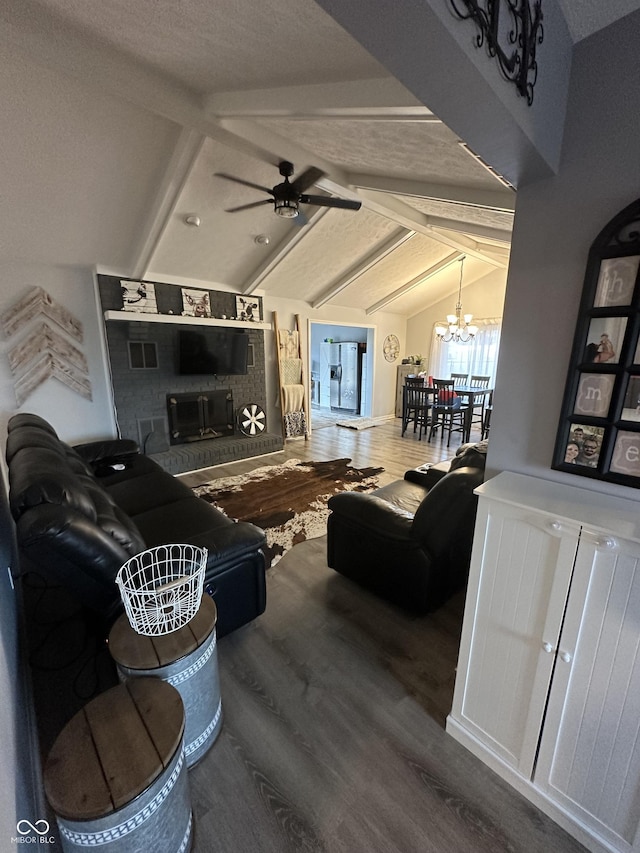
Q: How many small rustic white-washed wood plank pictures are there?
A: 3